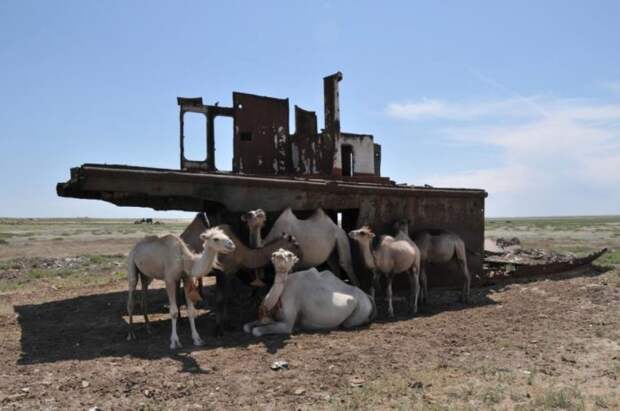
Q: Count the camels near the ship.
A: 6